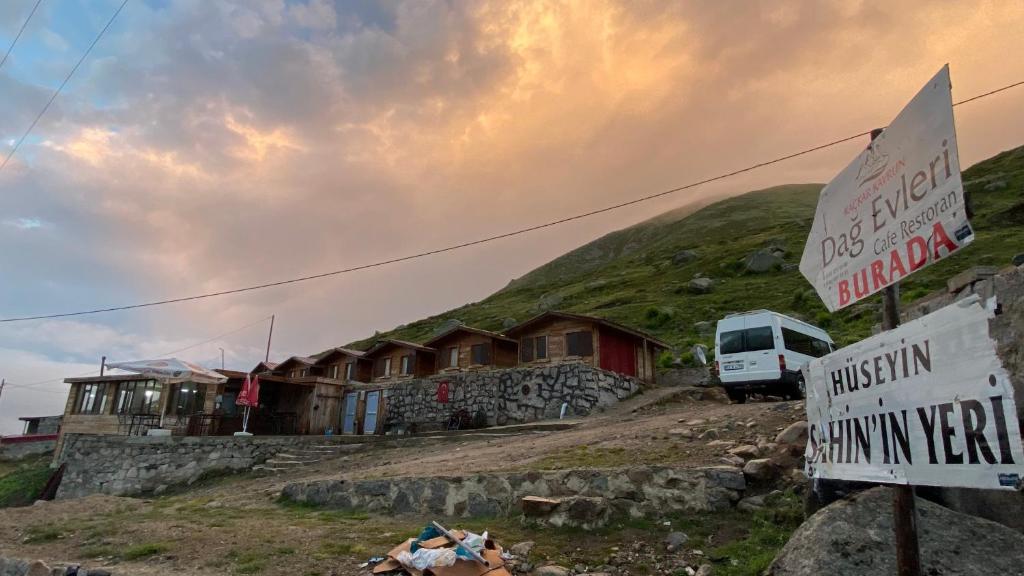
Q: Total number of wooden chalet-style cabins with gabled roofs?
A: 6